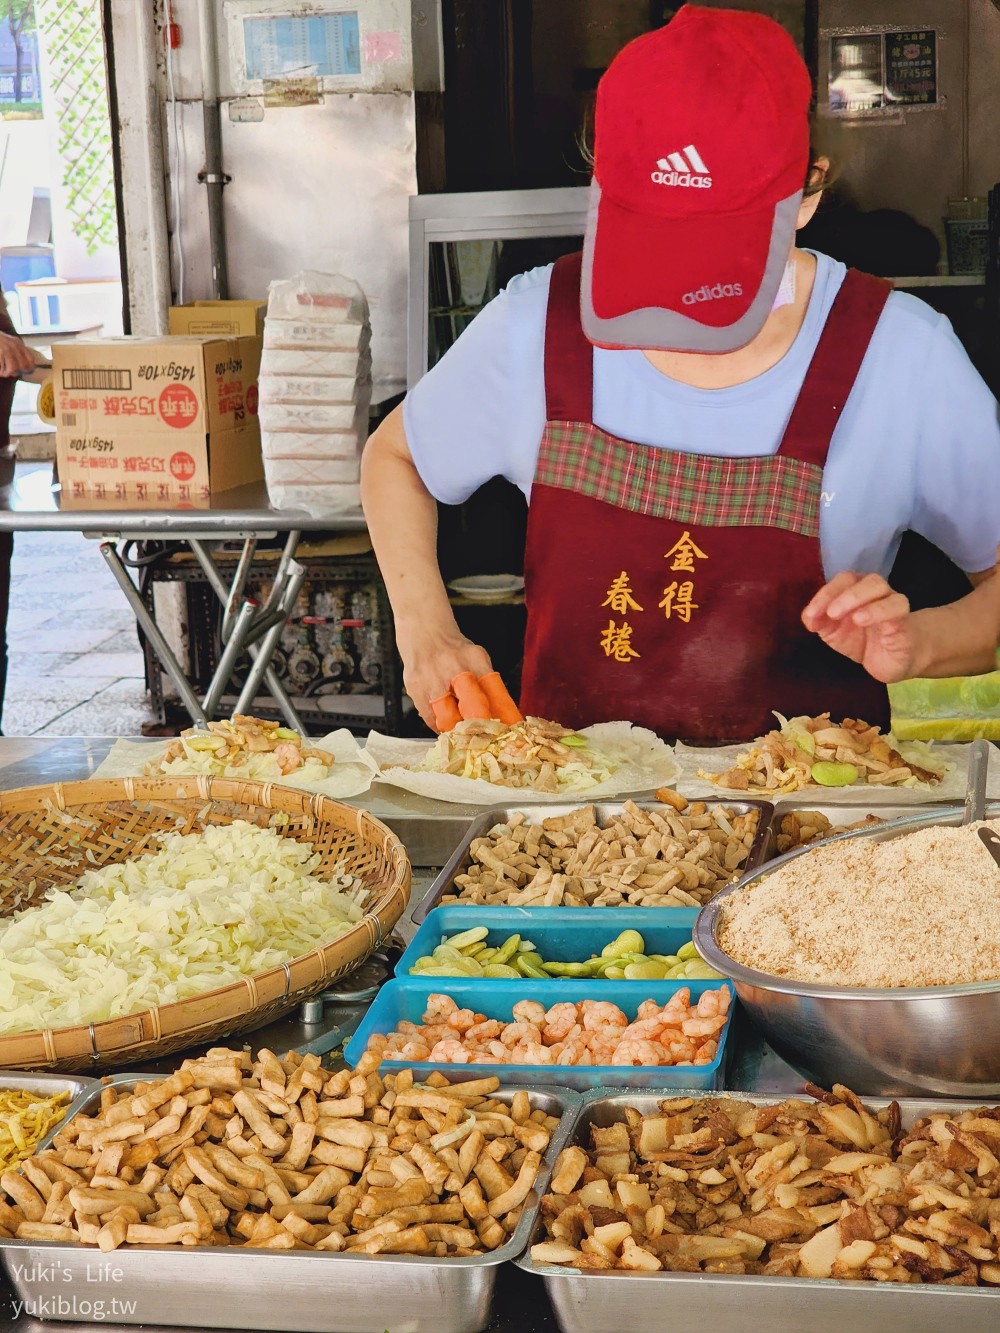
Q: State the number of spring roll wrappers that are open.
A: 3